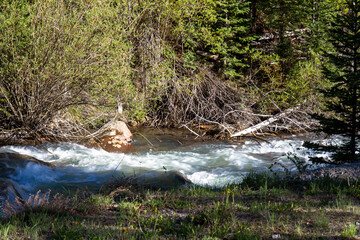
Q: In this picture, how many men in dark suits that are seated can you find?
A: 0